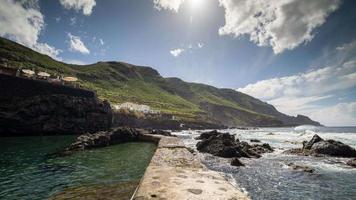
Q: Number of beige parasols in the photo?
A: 3